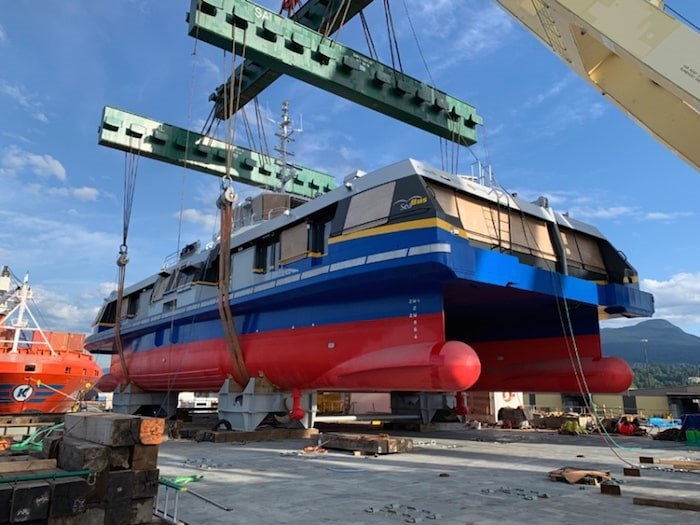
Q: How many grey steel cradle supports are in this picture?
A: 3